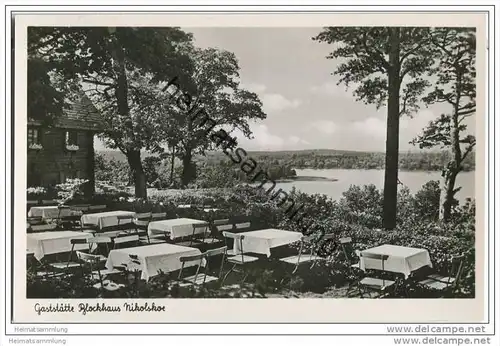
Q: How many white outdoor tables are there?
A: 7